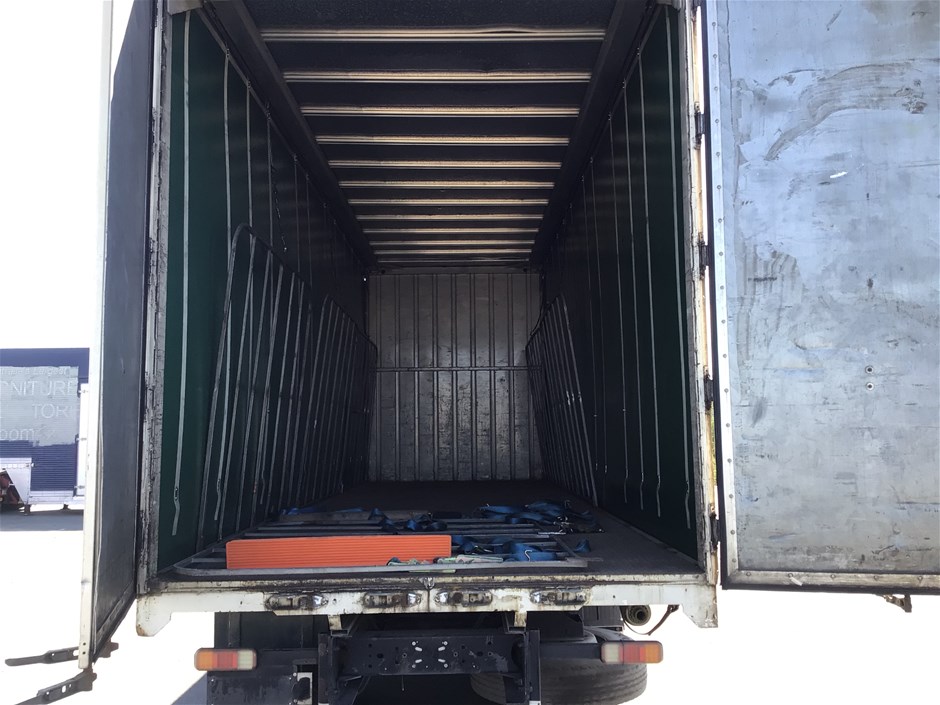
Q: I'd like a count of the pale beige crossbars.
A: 11